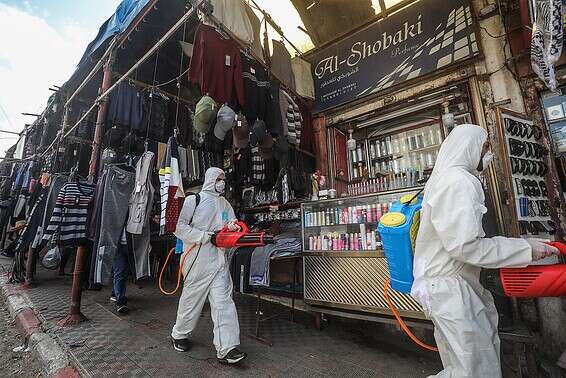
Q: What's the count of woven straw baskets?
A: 0